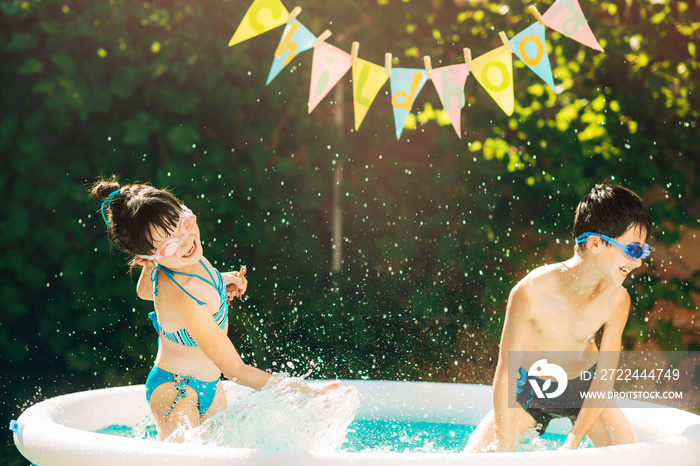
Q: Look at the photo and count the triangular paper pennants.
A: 9